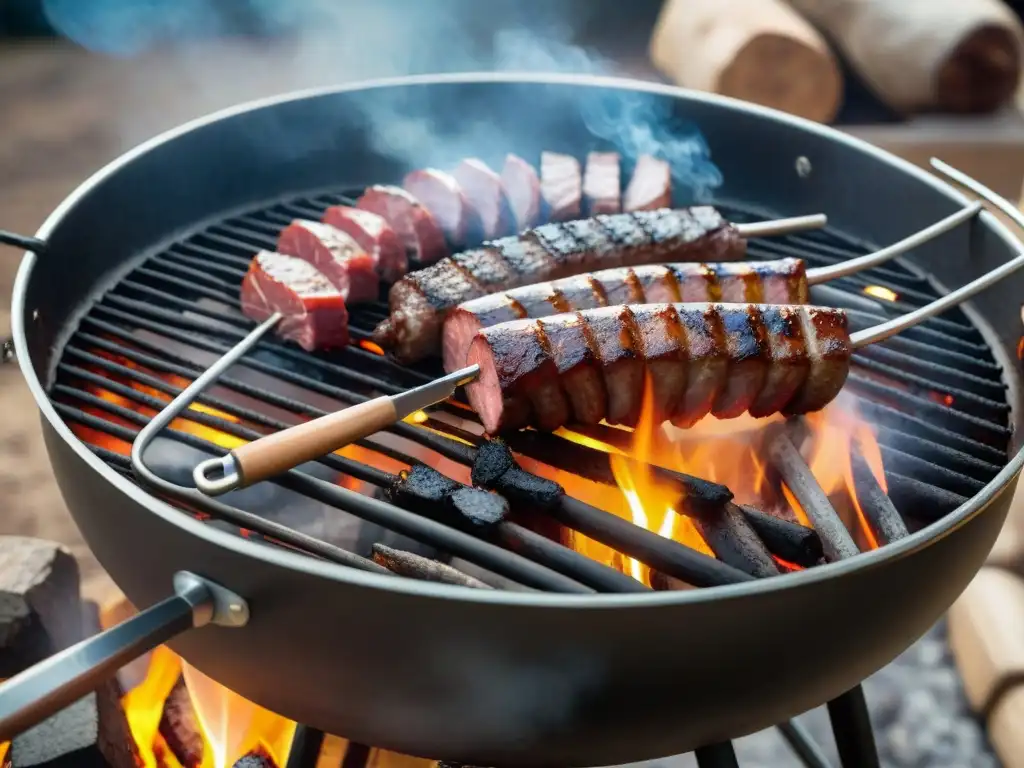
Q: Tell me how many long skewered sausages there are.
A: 3